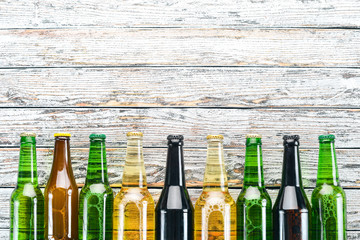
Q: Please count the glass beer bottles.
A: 9